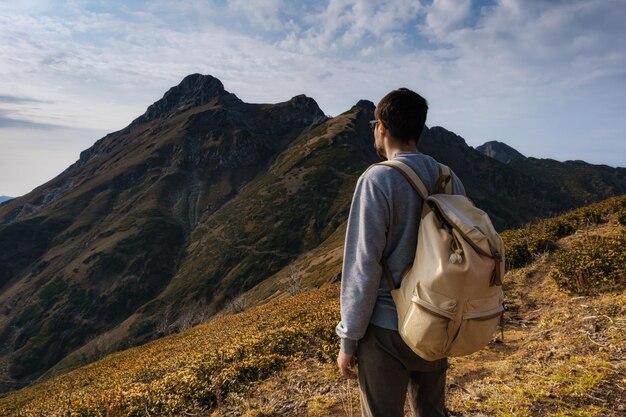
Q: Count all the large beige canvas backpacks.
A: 1